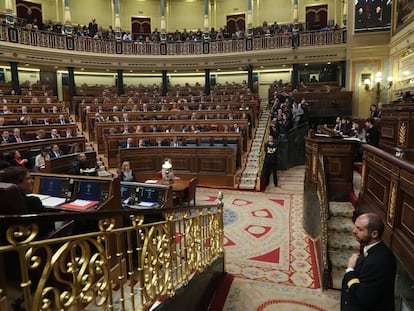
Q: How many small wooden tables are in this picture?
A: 1